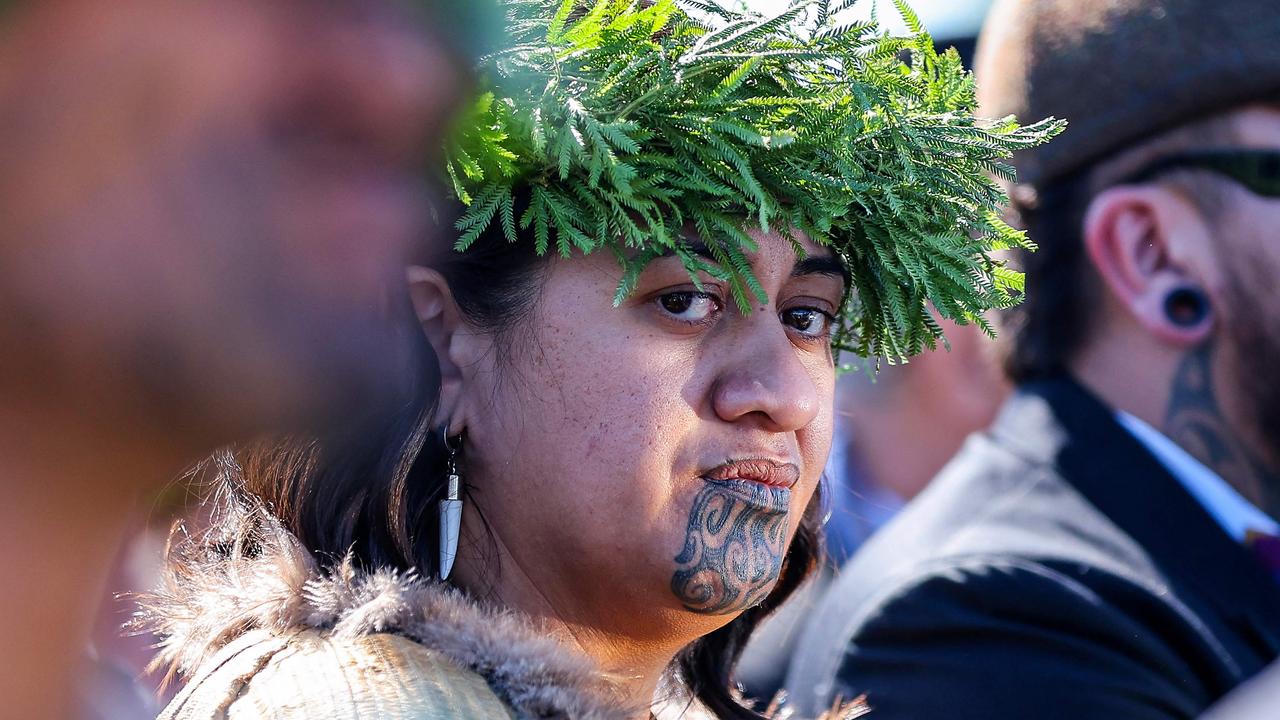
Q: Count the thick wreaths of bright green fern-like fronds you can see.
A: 1